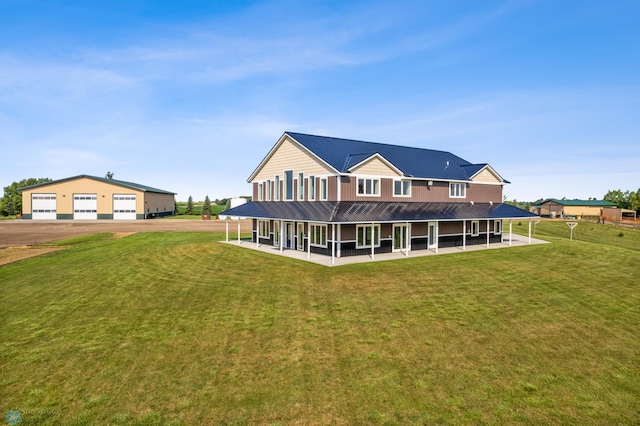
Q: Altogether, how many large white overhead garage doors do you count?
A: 3